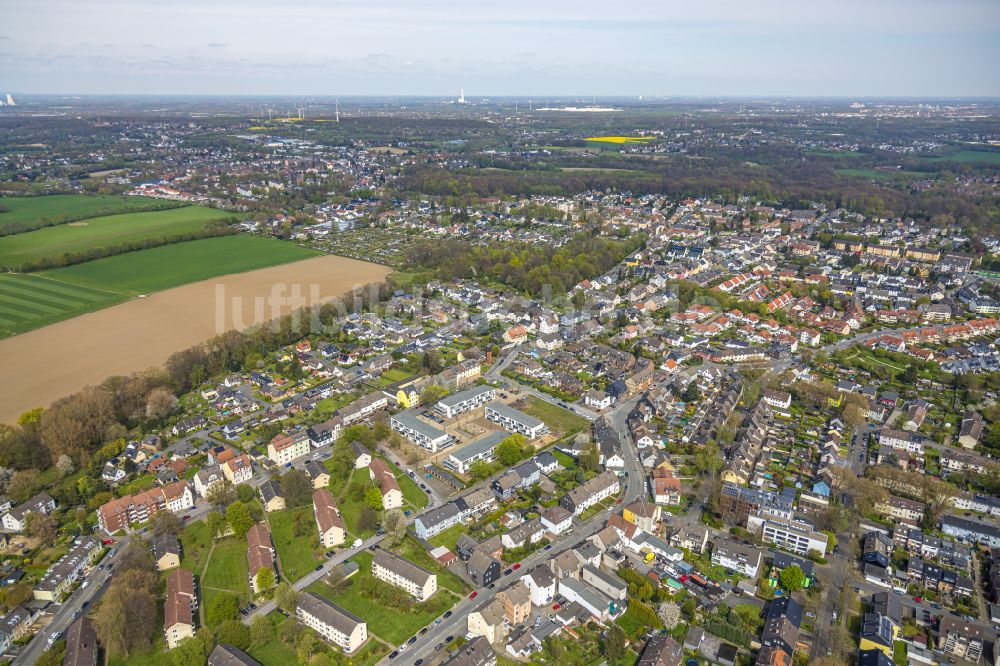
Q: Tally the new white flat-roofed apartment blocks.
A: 4